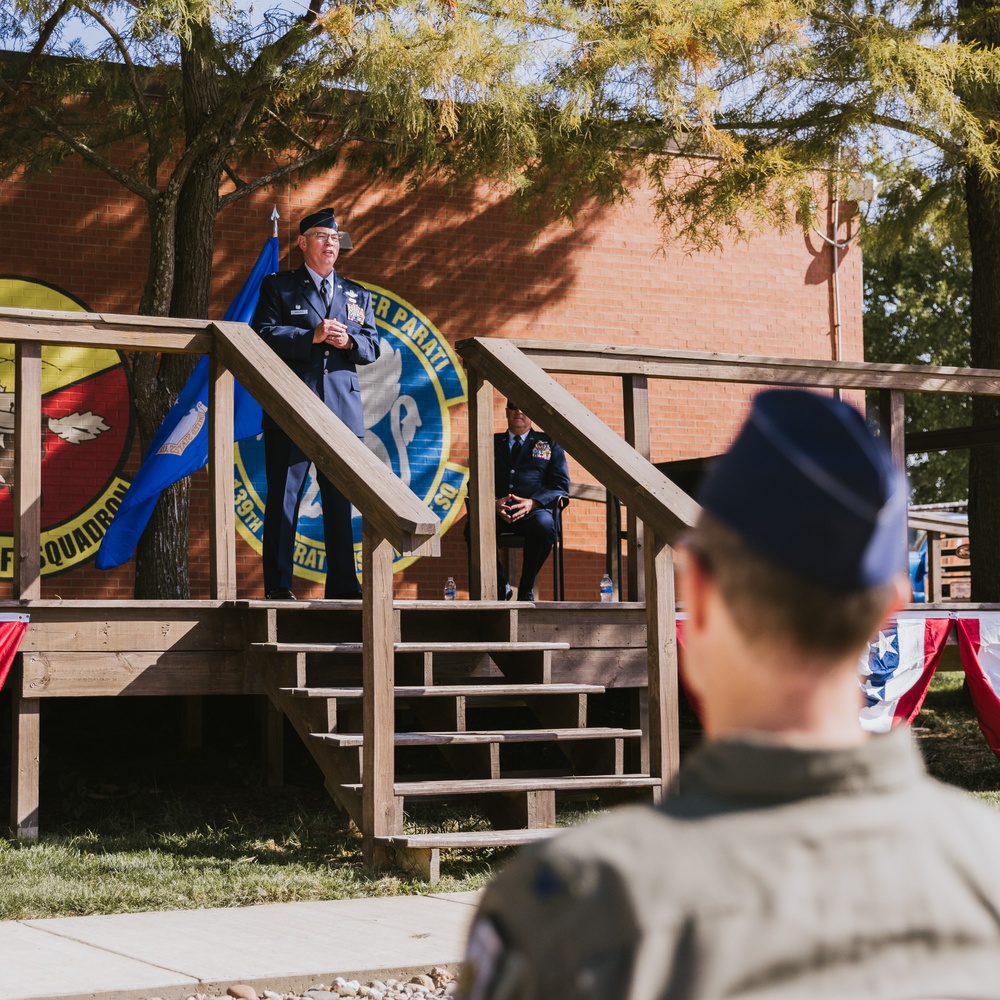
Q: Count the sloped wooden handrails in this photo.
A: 2